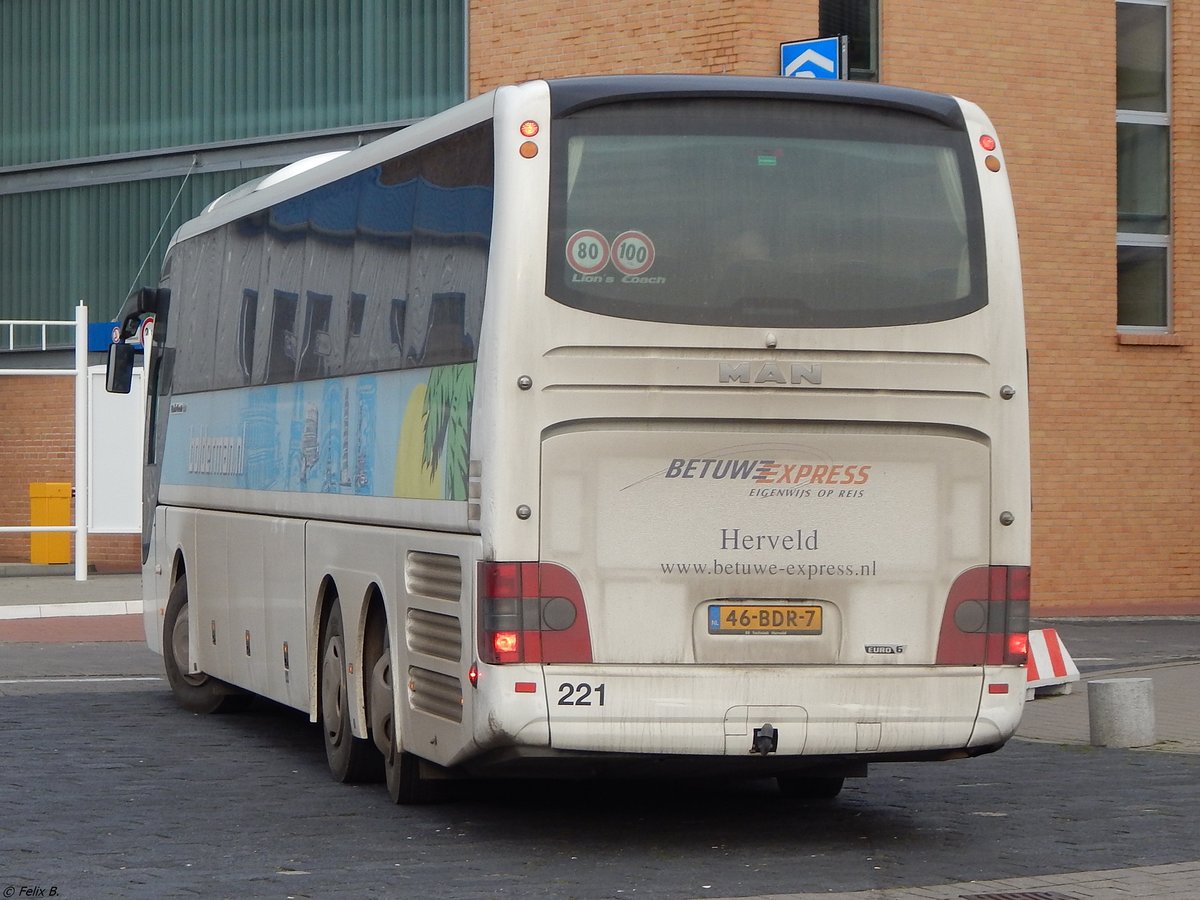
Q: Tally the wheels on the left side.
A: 3